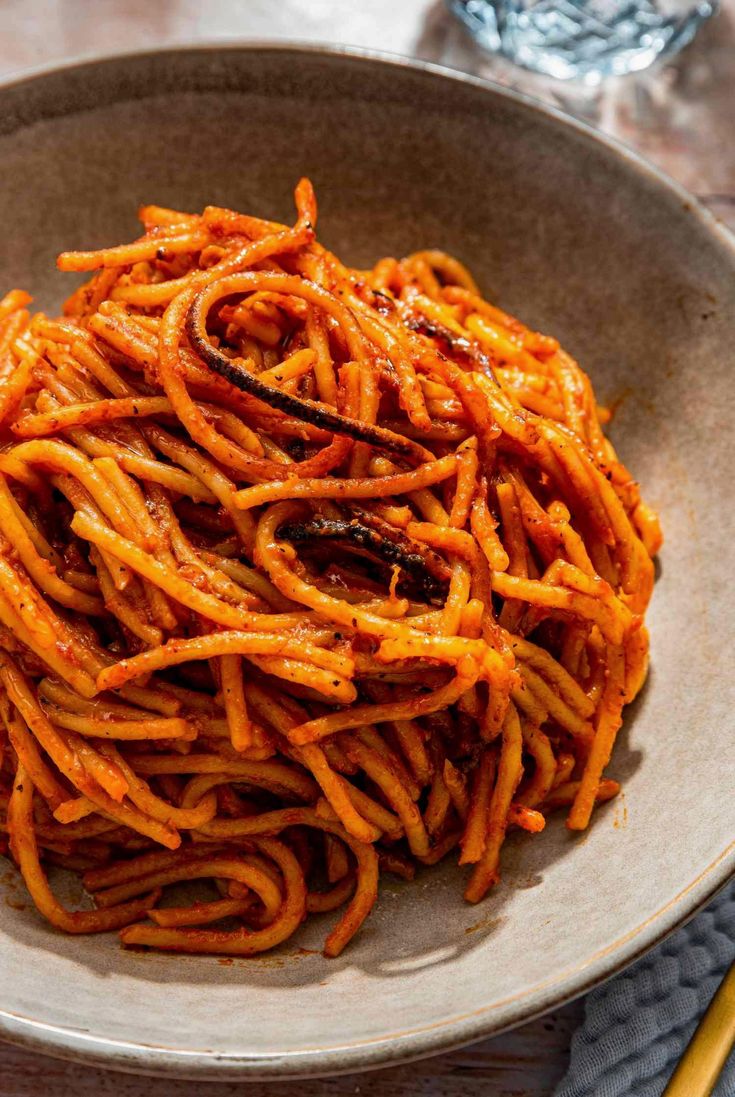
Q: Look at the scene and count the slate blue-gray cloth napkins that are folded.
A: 1